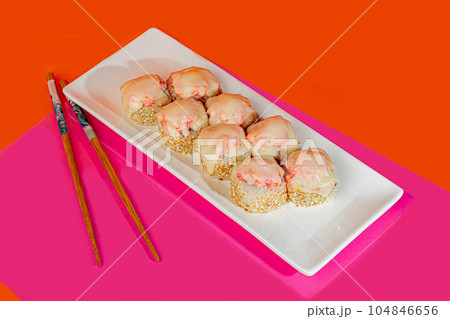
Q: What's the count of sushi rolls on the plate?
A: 8